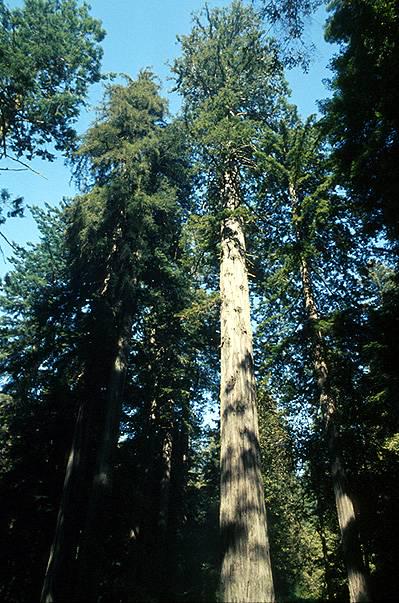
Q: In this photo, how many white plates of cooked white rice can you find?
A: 0